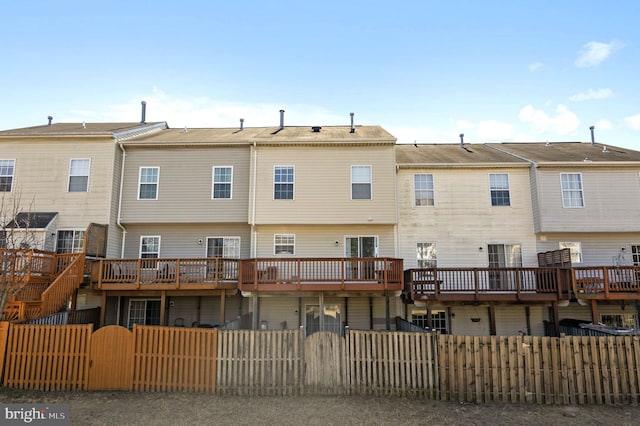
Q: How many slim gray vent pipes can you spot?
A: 7